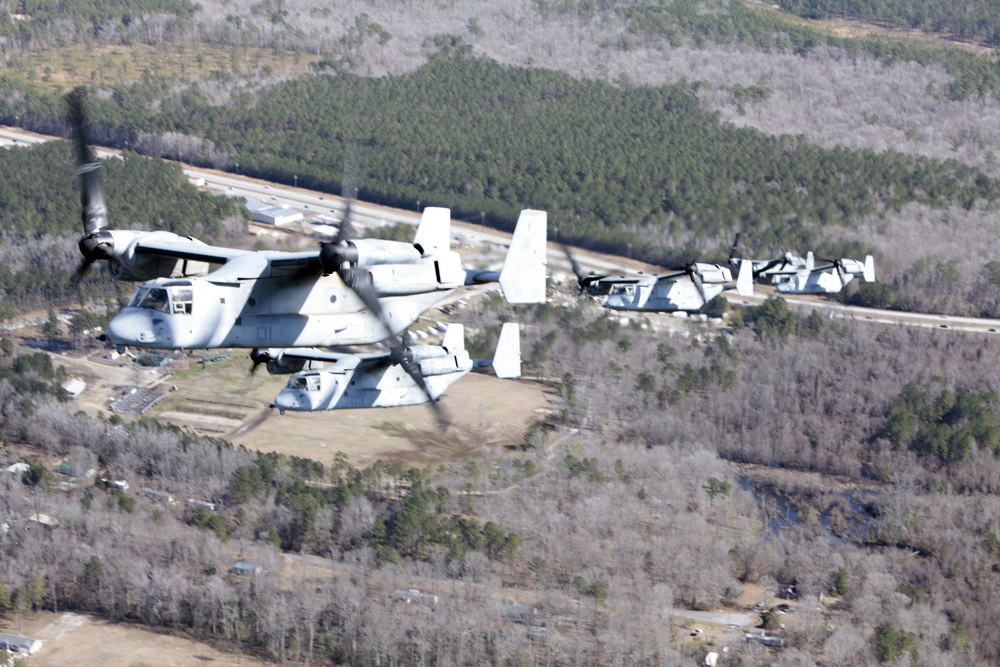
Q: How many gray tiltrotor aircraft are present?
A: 5